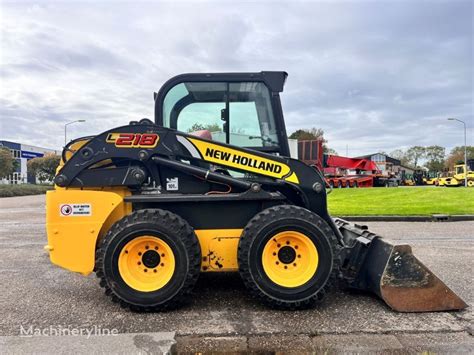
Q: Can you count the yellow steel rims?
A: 2